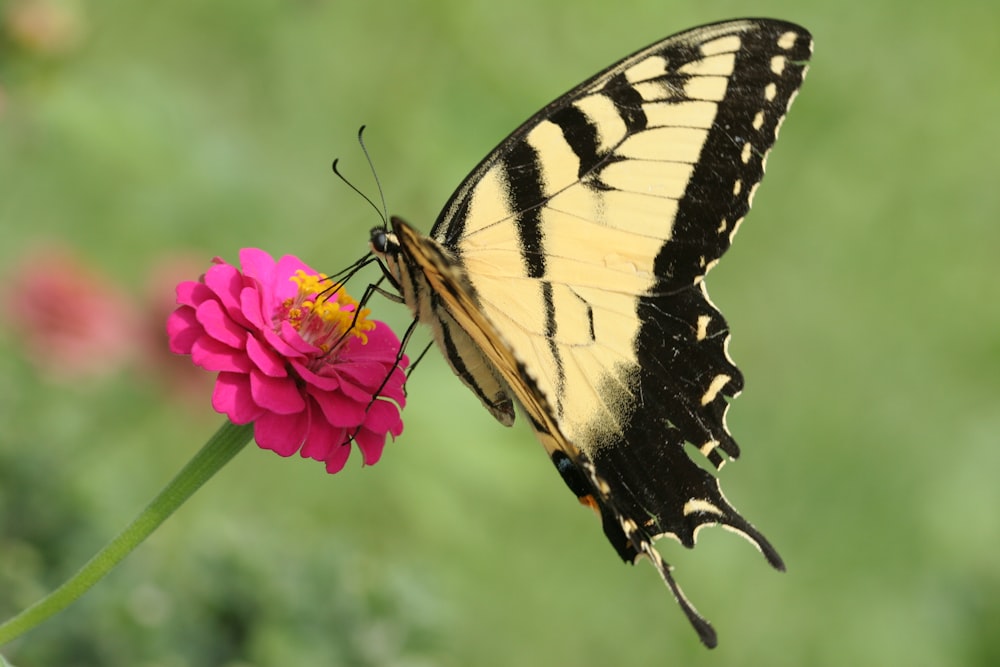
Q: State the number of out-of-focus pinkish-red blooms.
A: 2